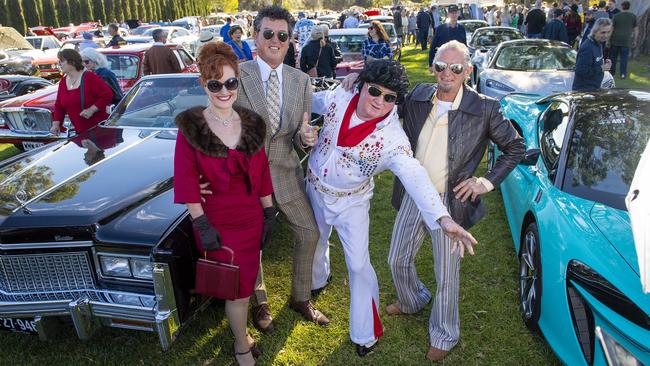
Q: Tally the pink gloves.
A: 0